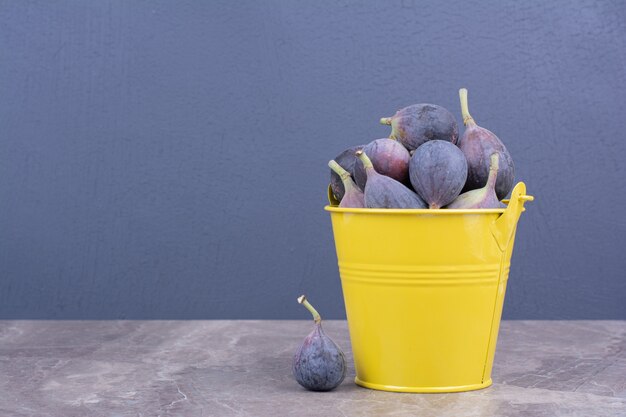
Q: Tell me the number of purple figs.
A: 9